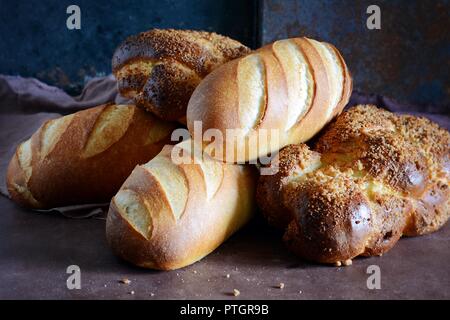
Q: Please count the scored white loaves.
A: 3